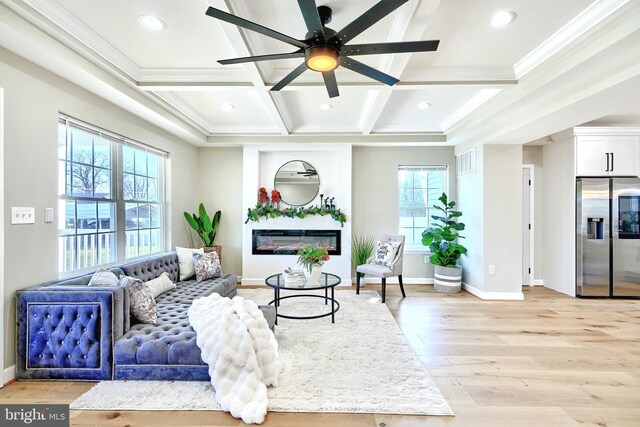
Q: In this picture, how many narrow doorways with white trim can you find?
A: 1